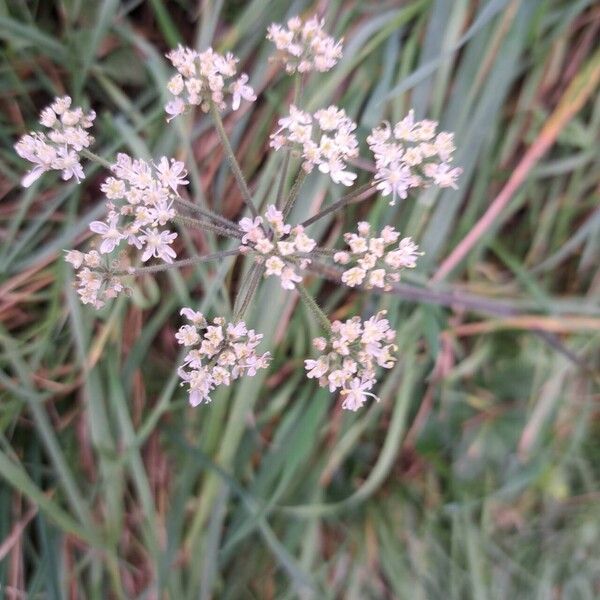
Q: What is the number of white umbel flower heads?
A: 11